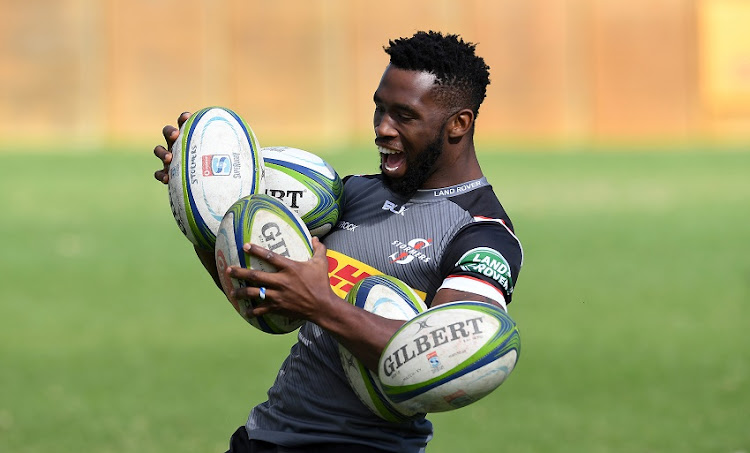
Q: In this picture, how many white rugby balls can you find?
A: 5